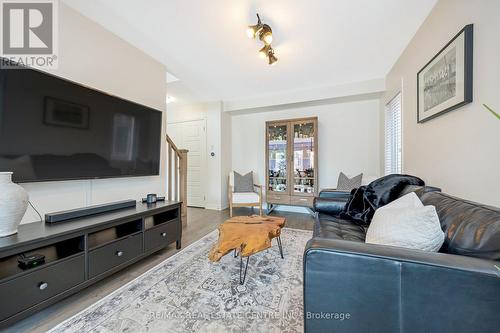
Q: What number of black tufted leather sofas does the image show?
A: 1